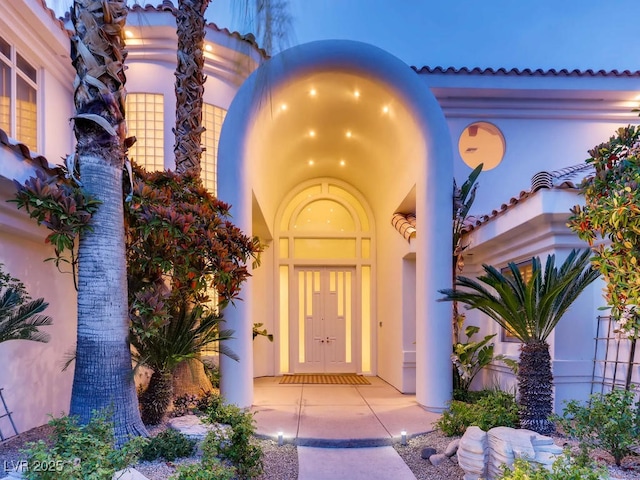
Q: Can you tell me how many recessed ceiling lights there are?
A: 8